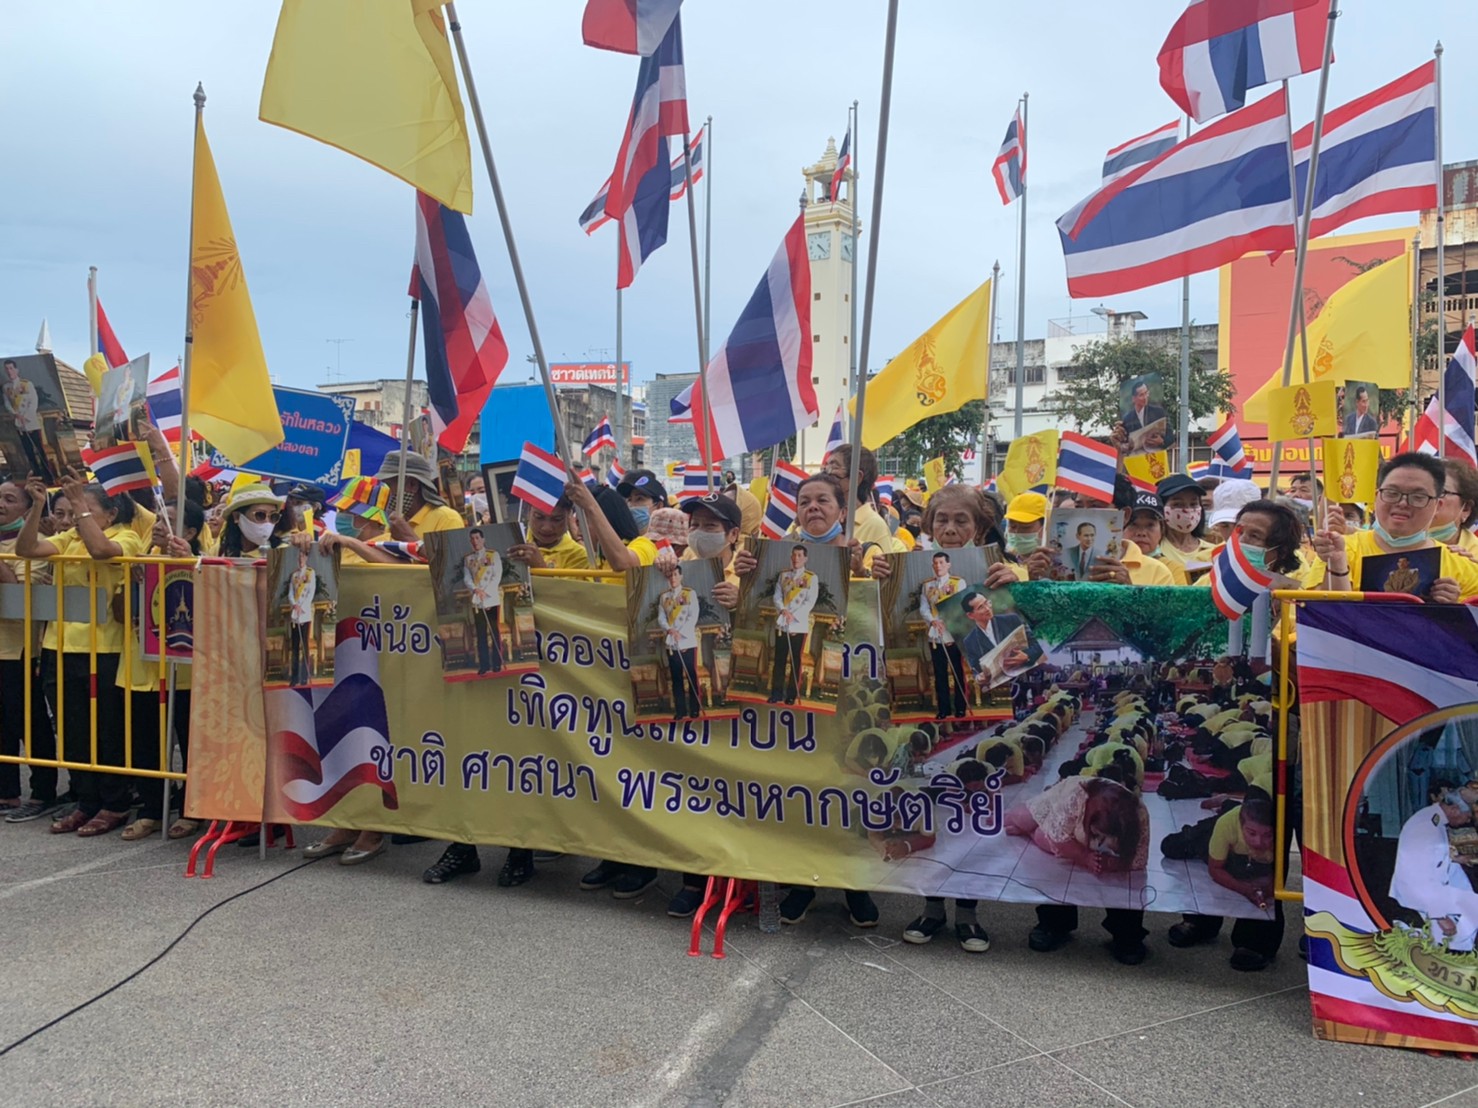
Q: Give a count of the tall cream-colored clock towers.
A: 1